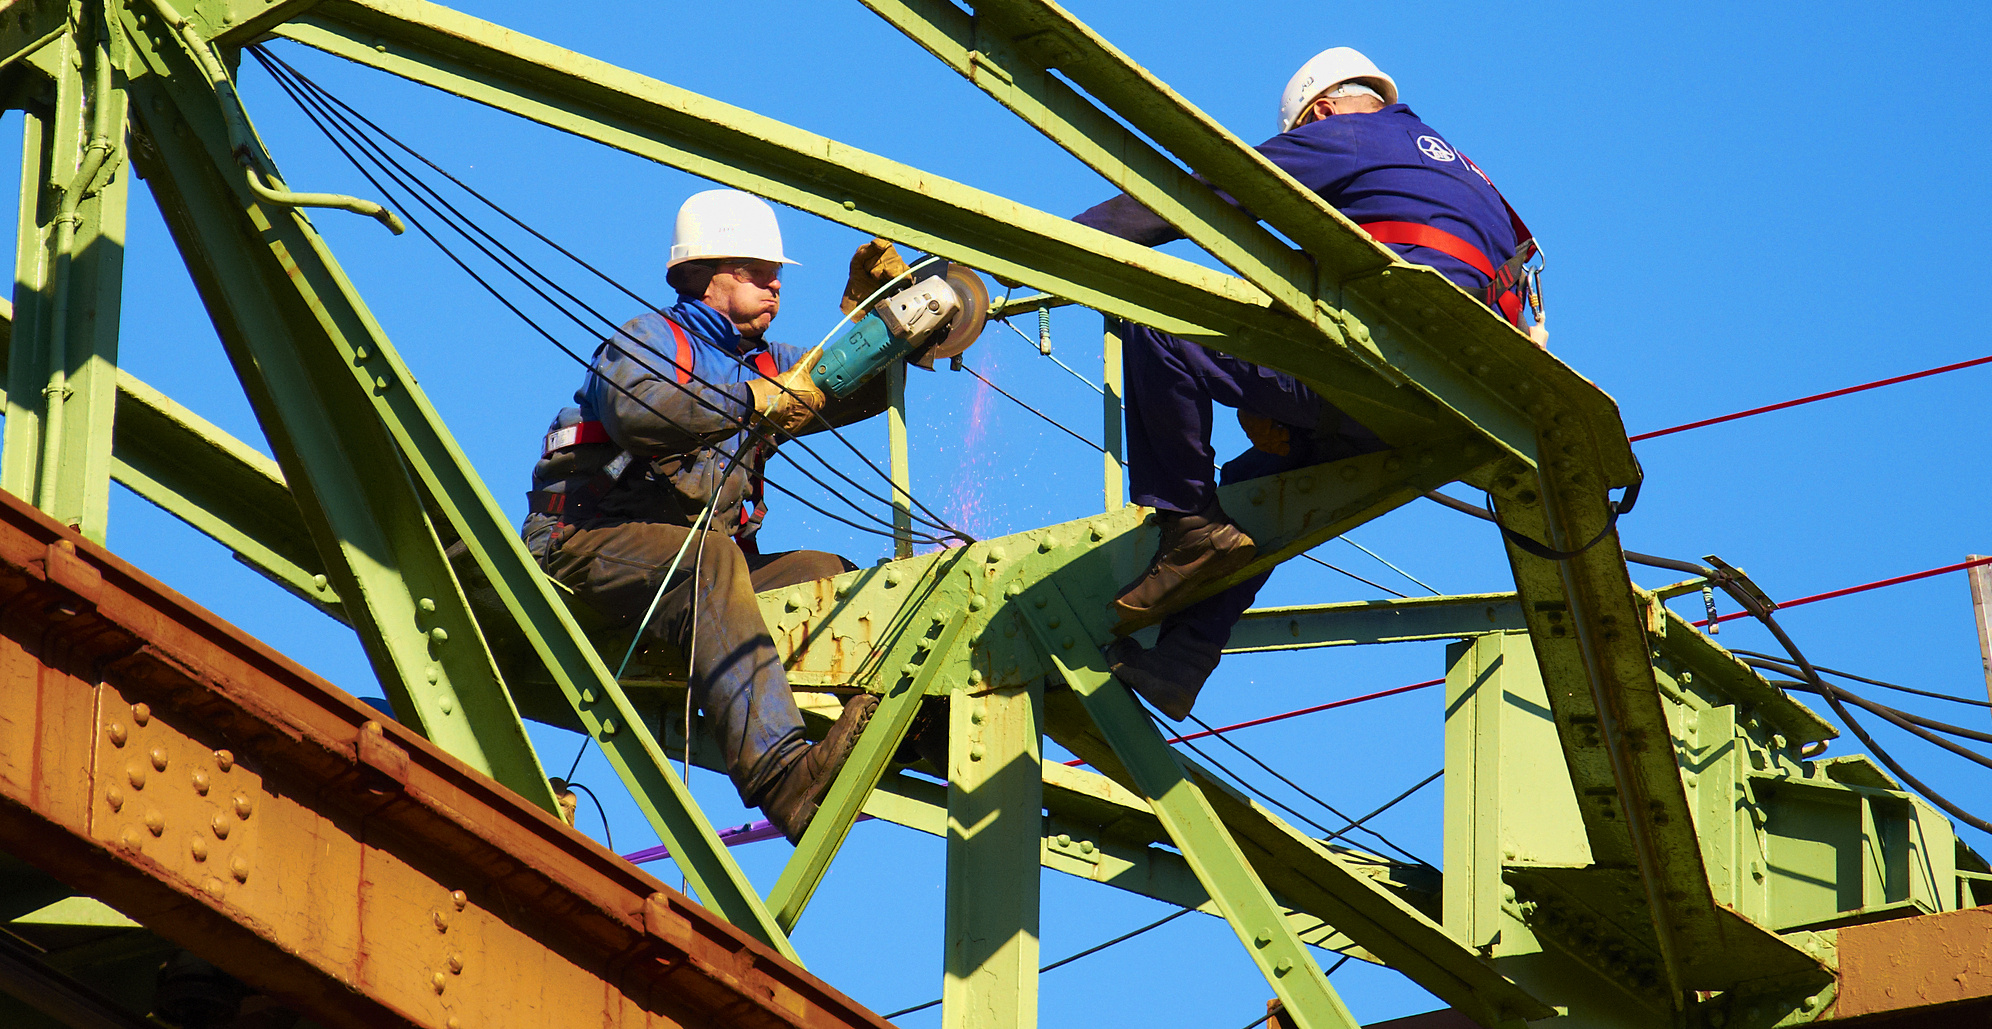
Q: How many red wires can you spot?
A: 2